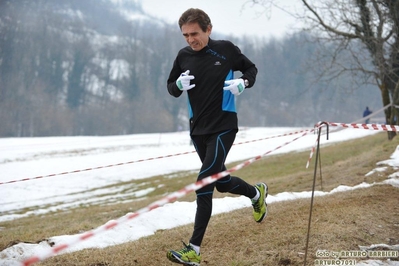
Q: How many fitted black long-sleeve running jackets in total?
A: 1